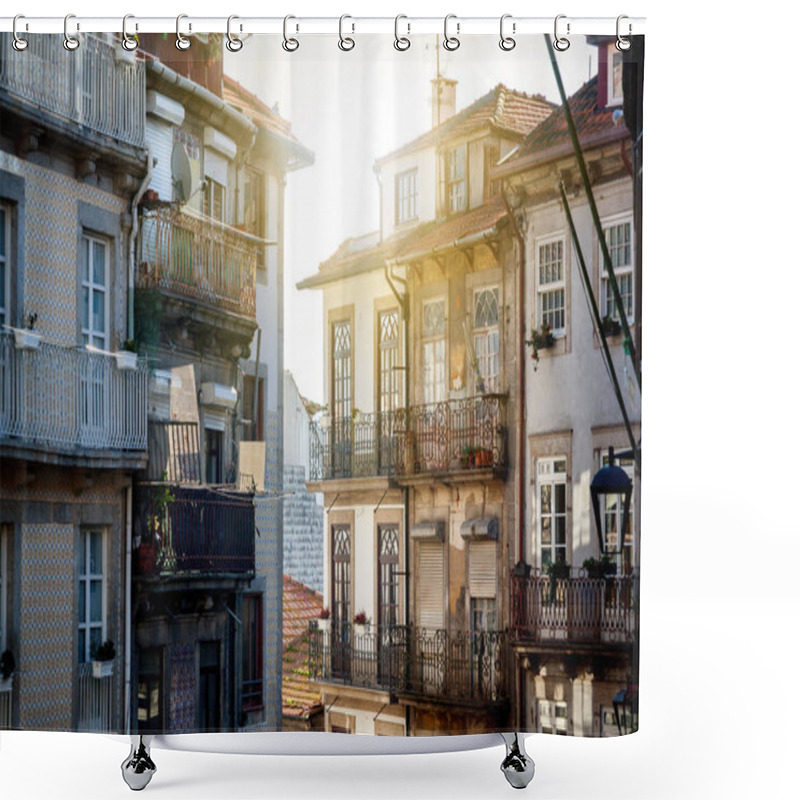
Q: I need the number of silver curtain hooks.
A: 12